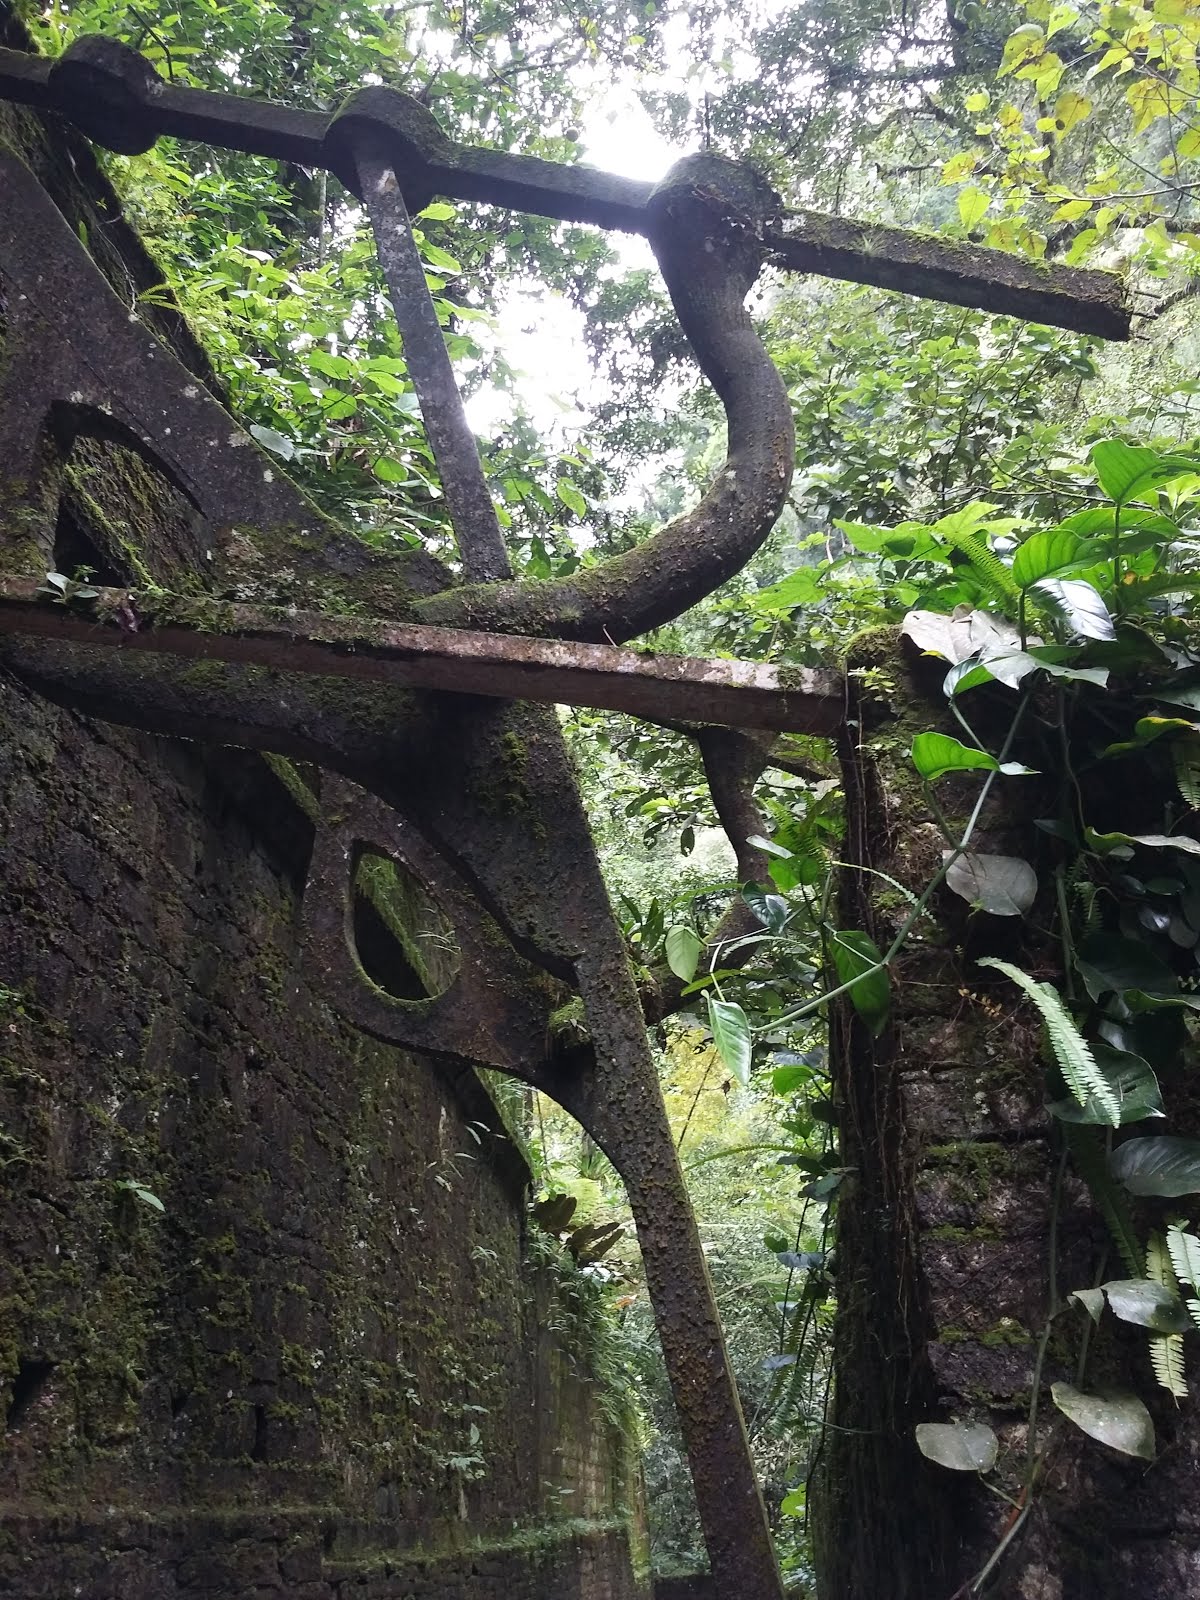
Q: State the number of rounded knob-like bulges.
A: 3